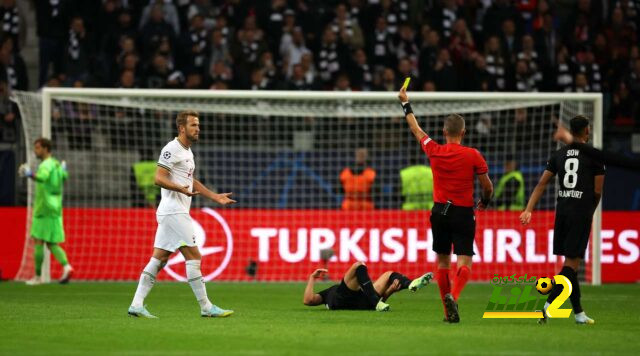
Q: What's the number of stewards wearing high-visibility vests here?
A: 4